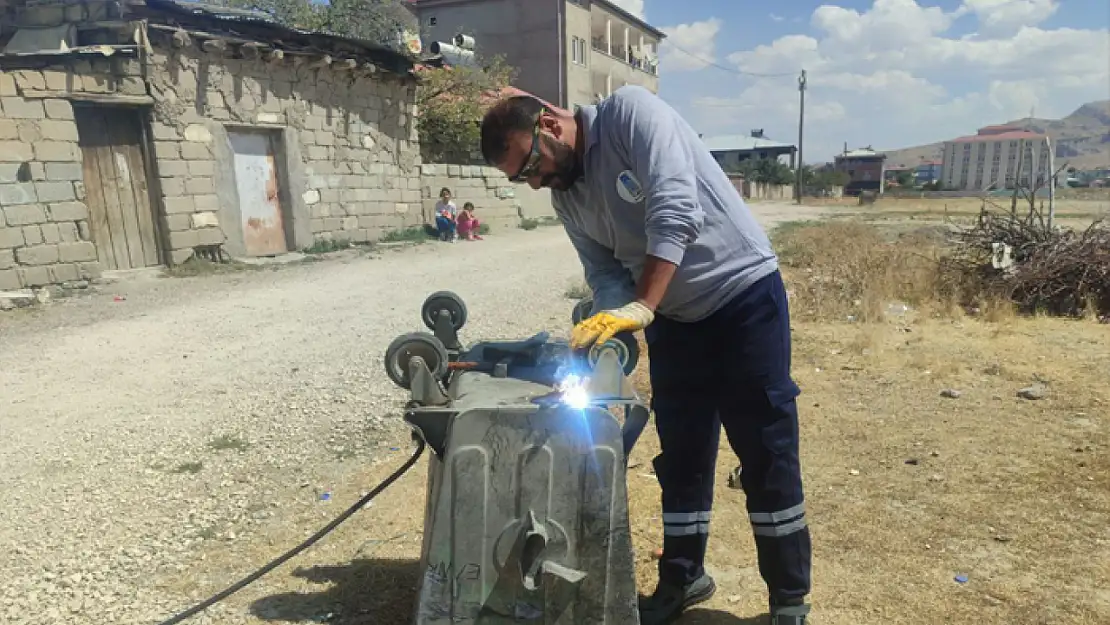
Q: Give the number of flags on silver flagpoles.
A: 0